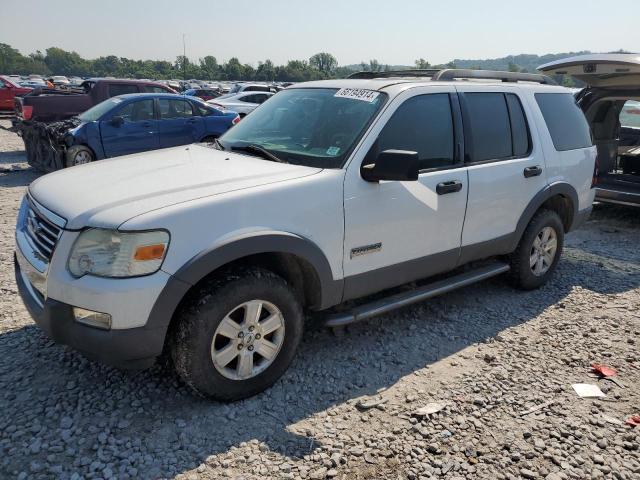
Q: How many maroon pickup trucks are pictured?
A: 1